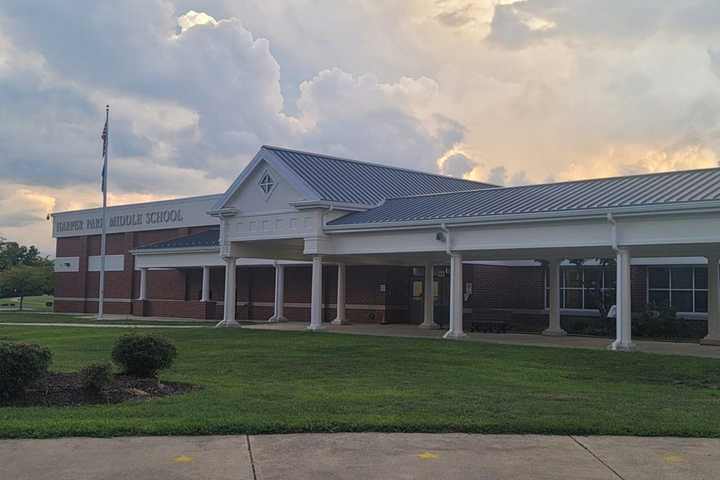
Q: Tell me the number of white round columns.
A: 11